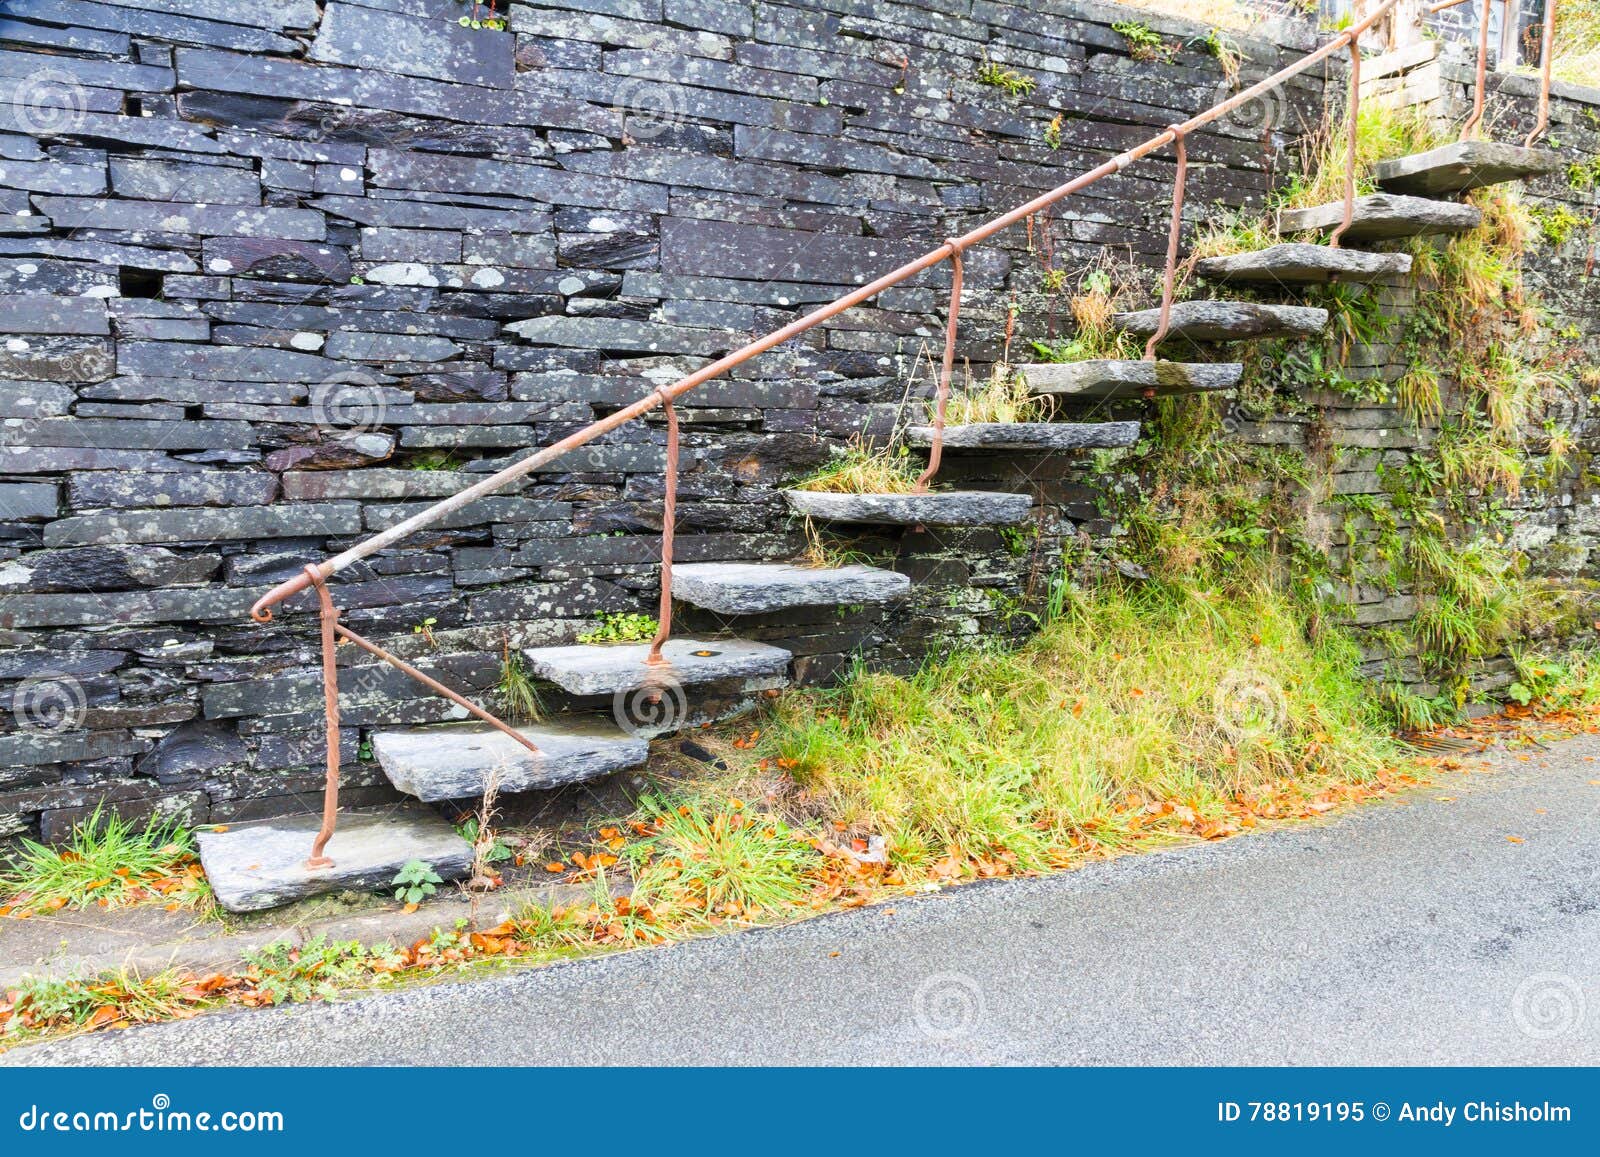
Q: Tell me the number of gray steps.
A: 11